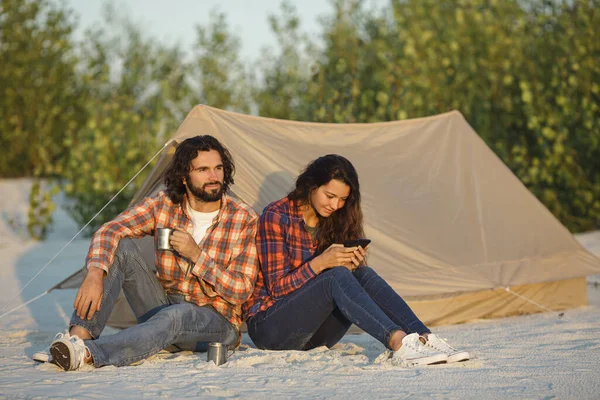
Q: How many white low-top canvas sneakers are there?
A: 4